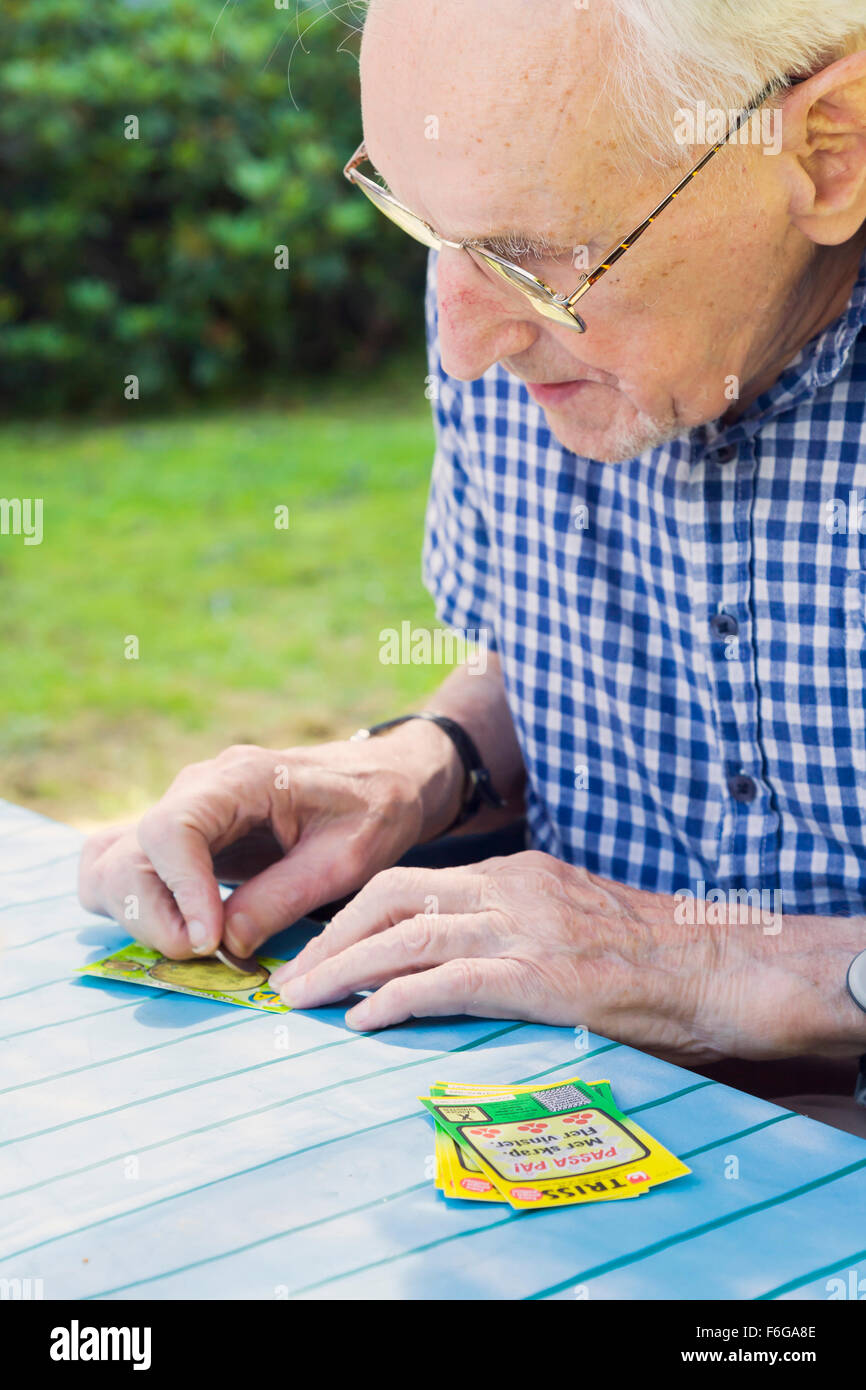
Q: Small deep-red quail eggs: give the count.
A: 0